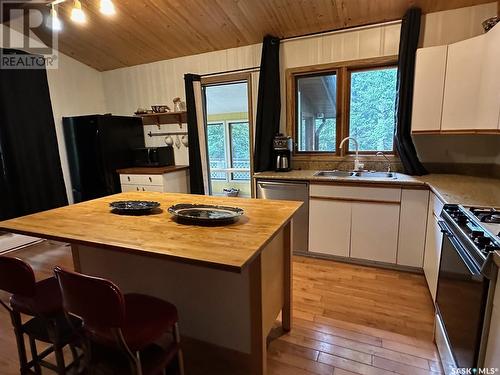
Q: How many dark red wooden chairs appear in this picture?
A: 2